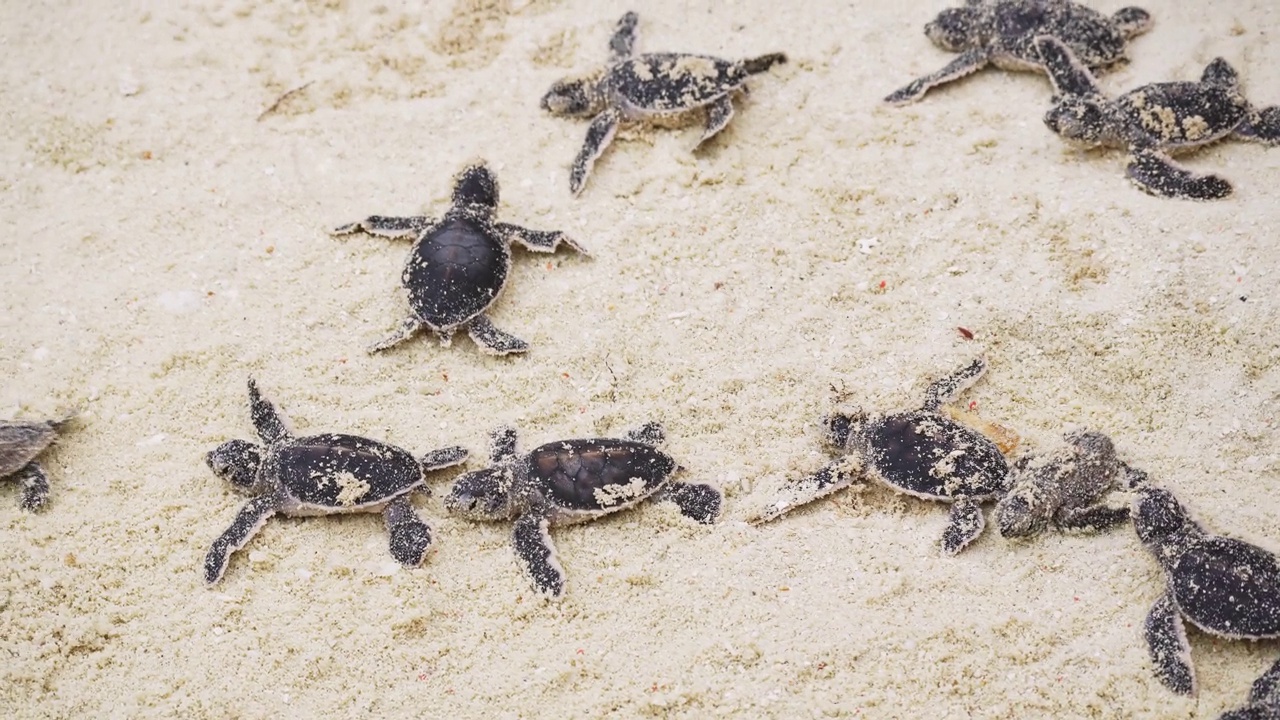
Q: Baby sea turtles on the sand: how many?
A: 11